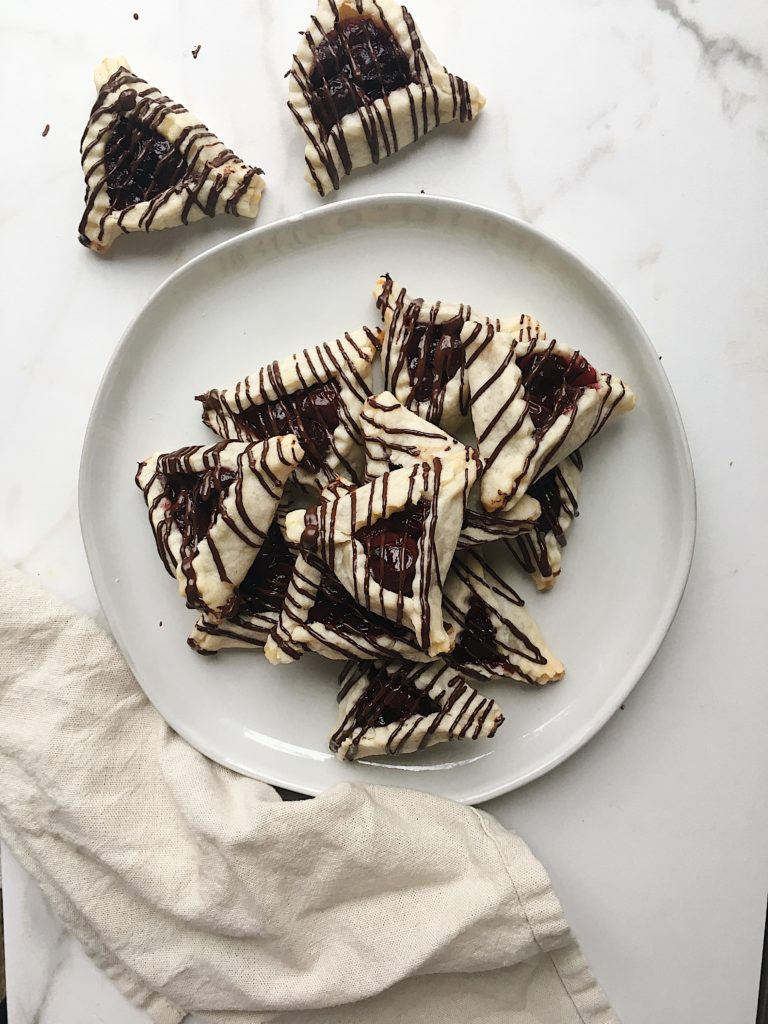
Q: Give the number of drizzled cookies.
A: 13